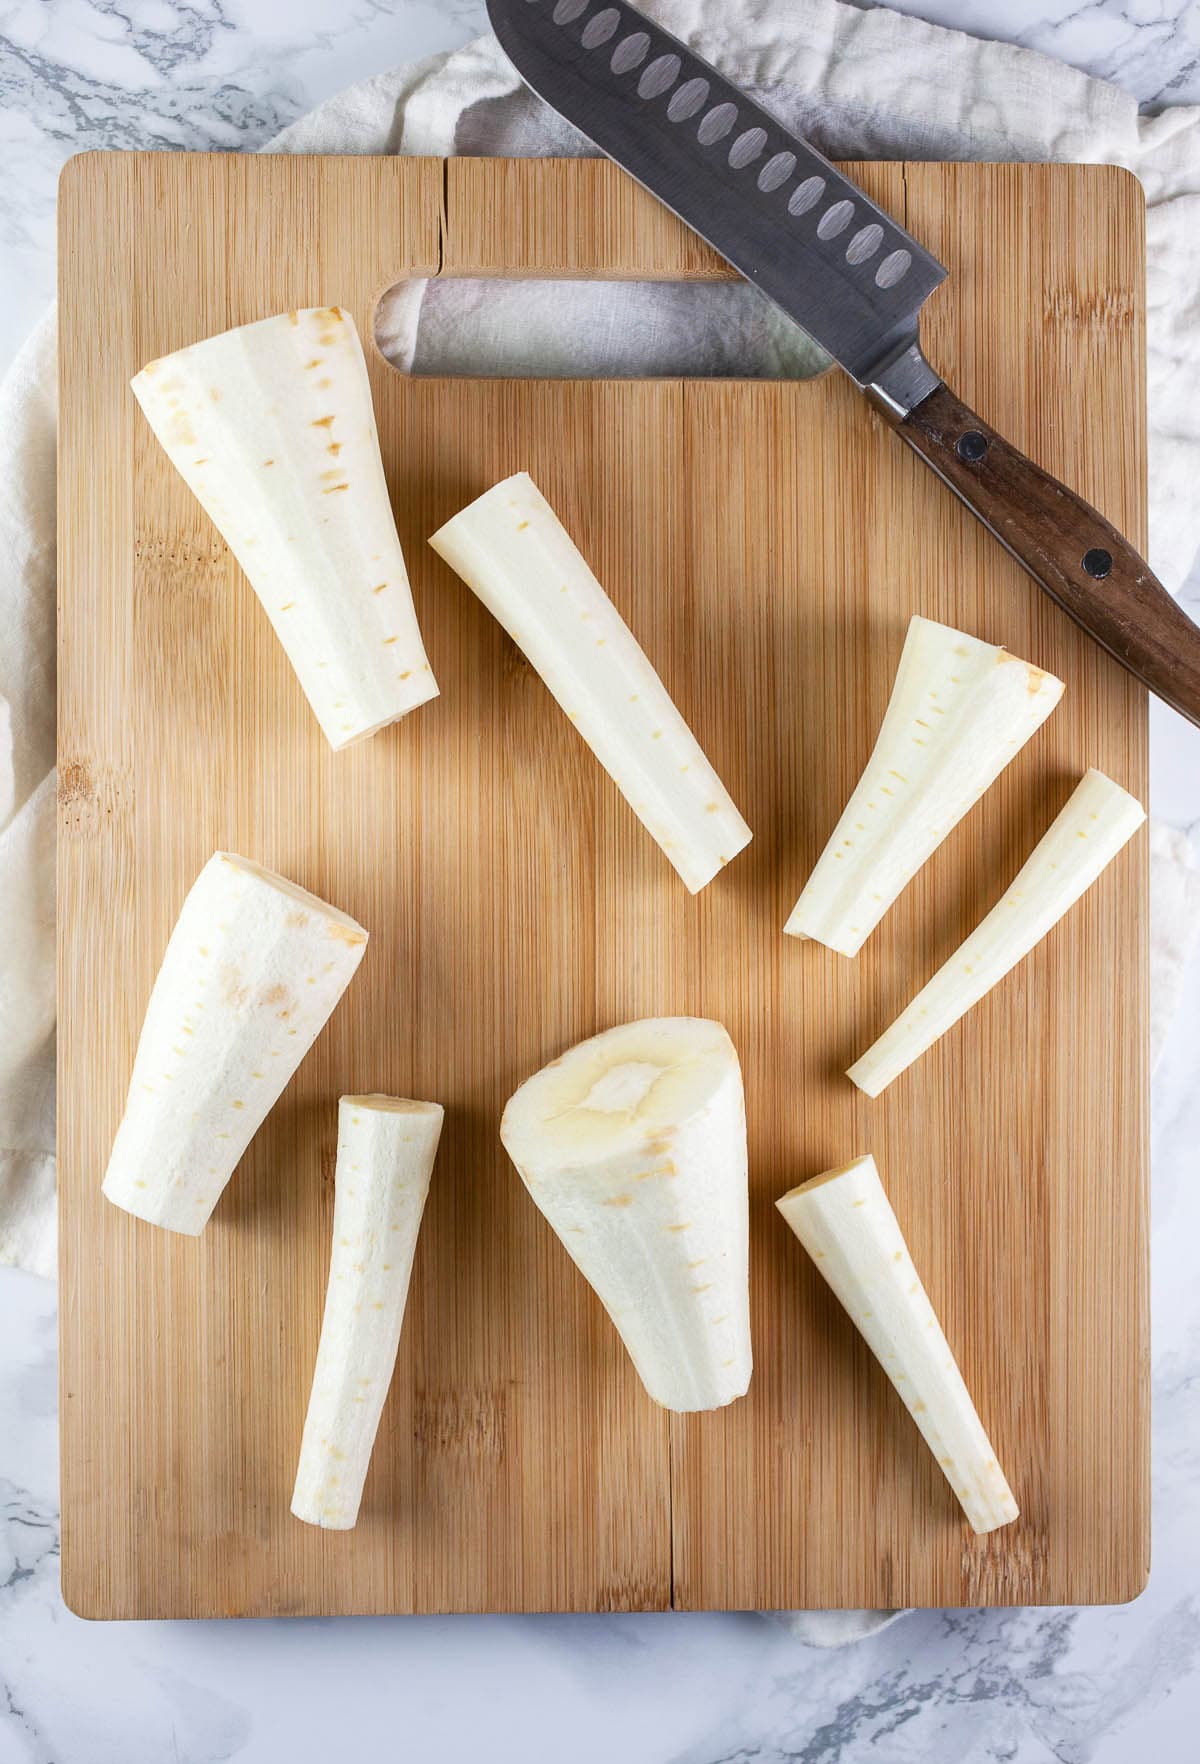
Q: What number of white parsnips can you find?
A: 8